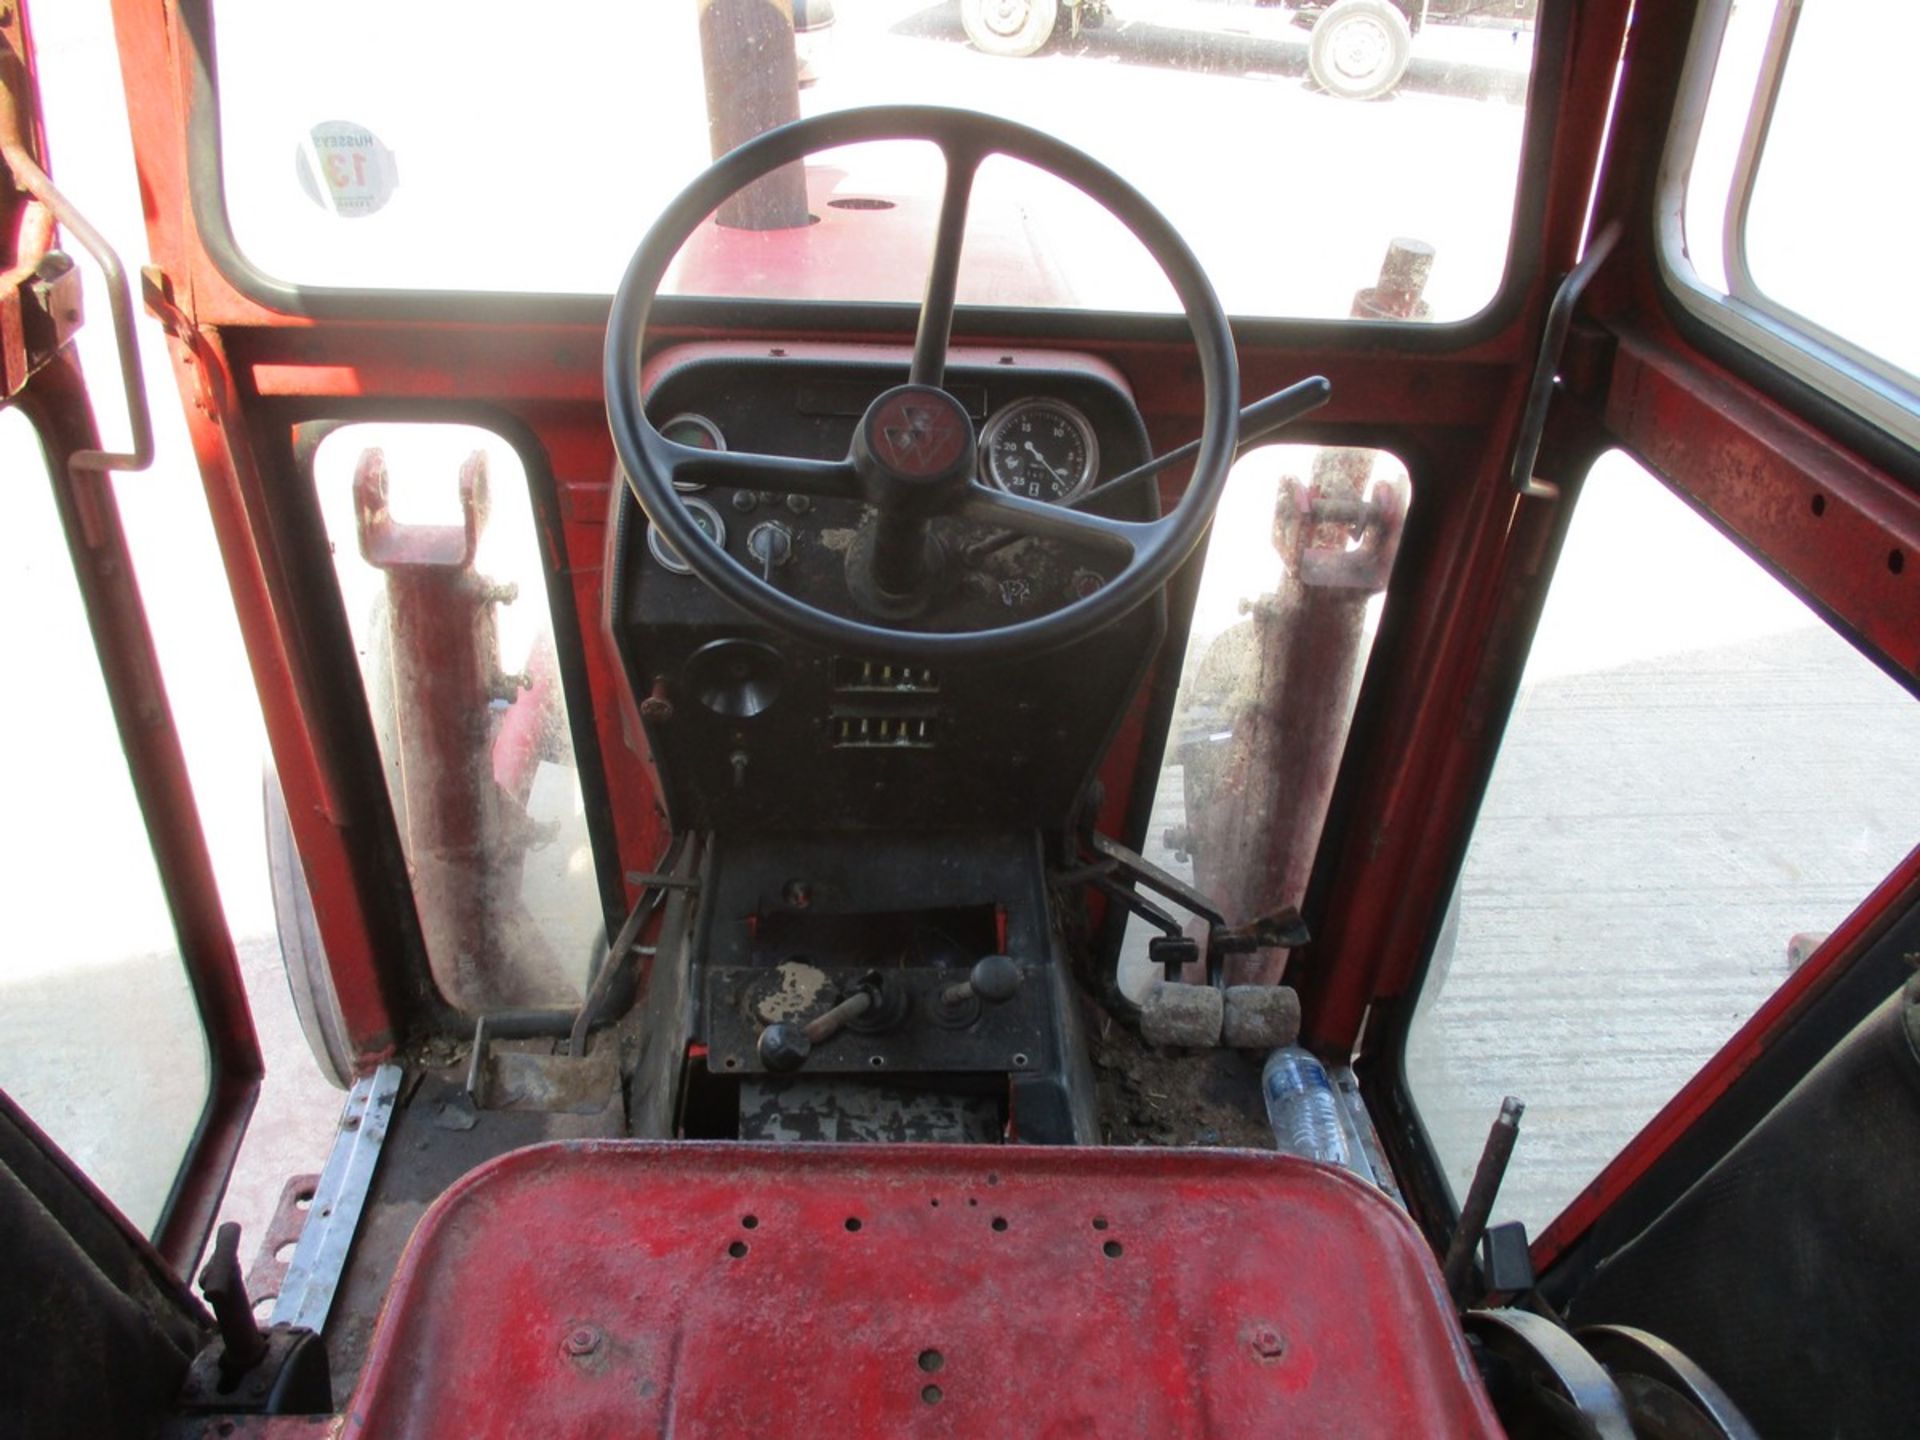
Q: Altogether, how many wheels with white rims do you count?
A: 2